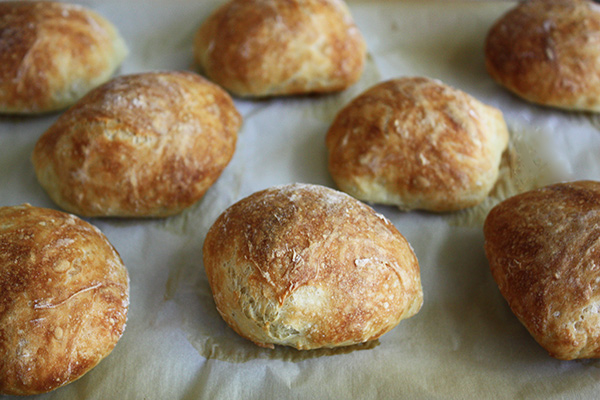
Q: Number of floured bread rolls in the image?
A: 8